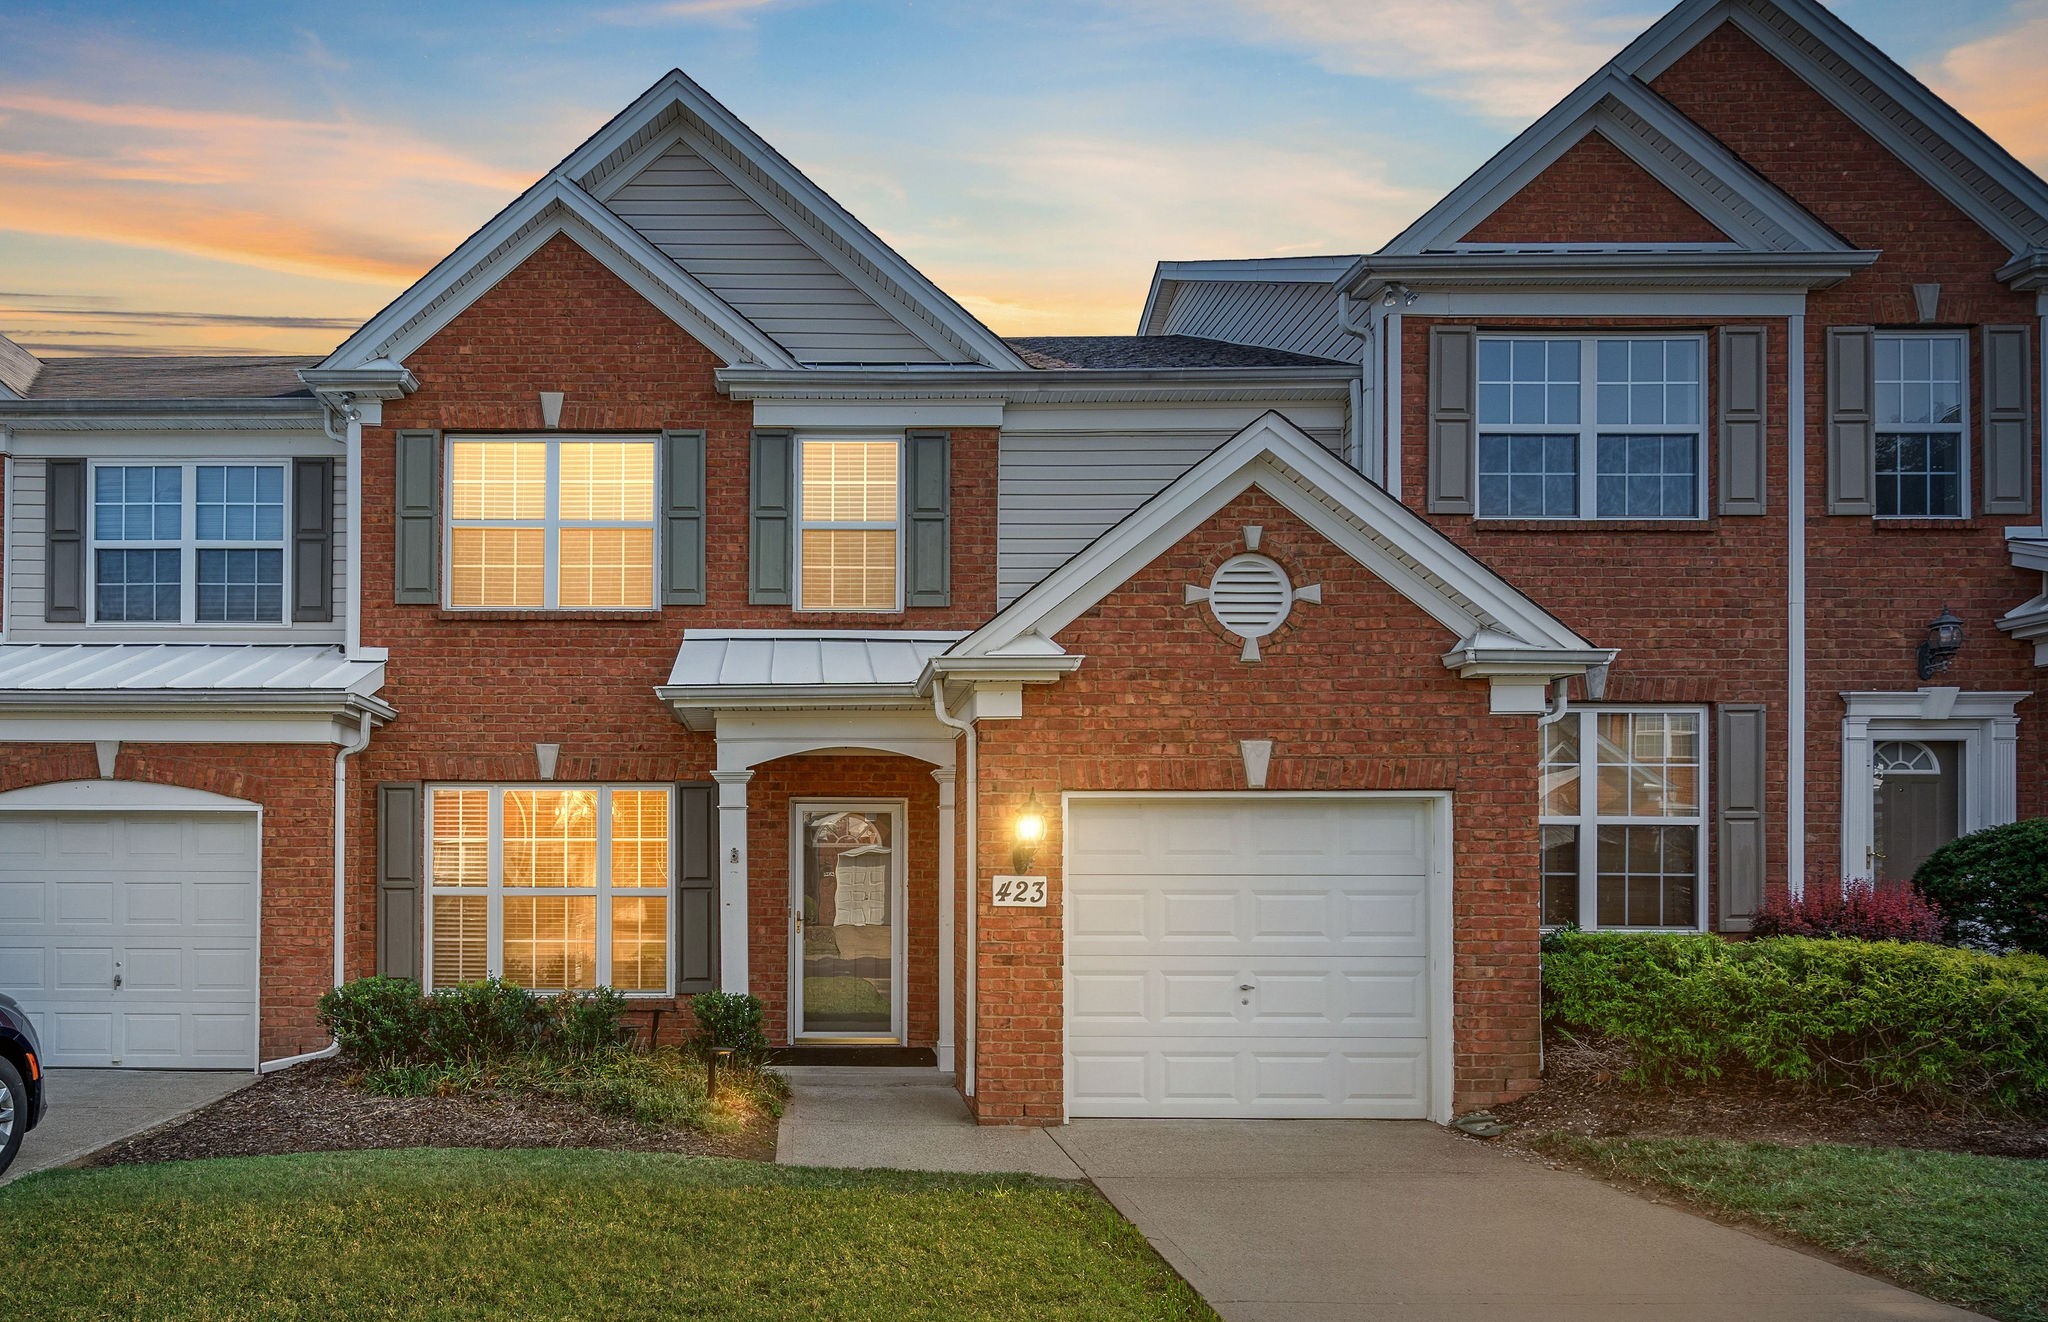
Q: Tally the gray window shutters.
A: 13